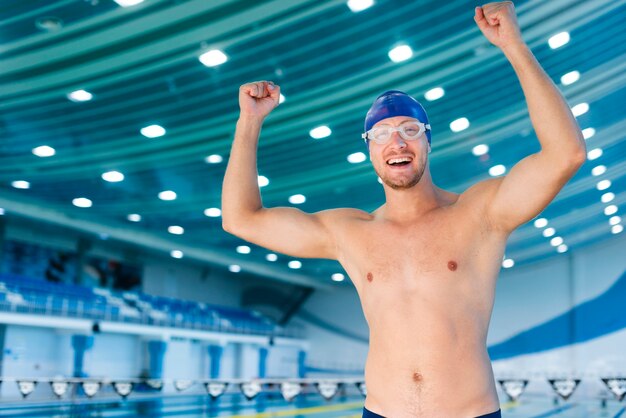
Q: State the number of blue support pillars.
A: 5